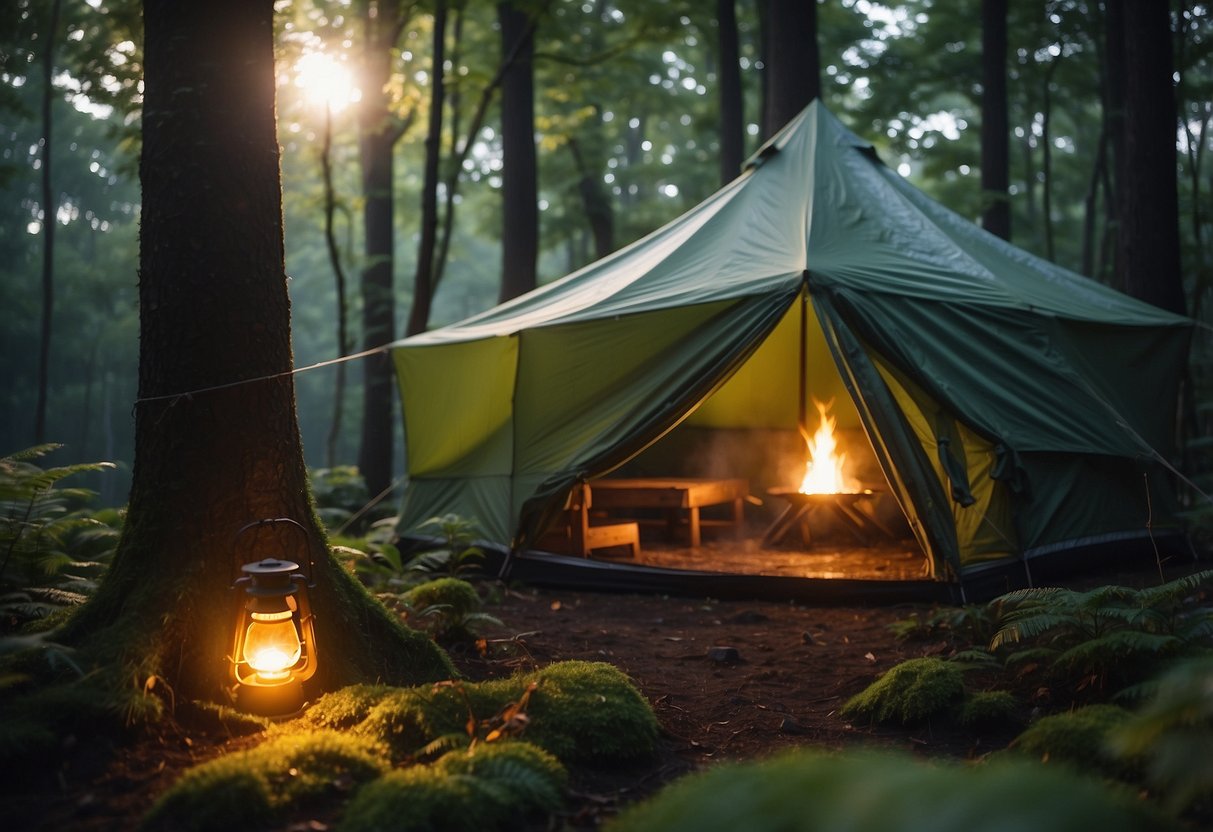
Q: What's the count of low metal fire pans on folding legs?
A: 1